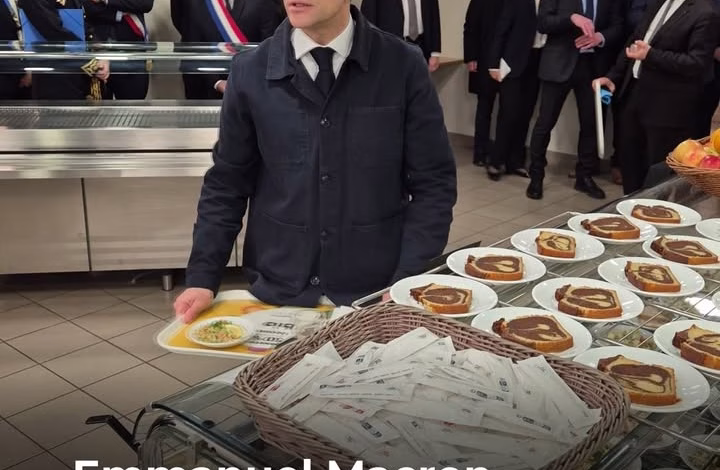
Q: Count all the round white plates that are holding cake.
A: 11